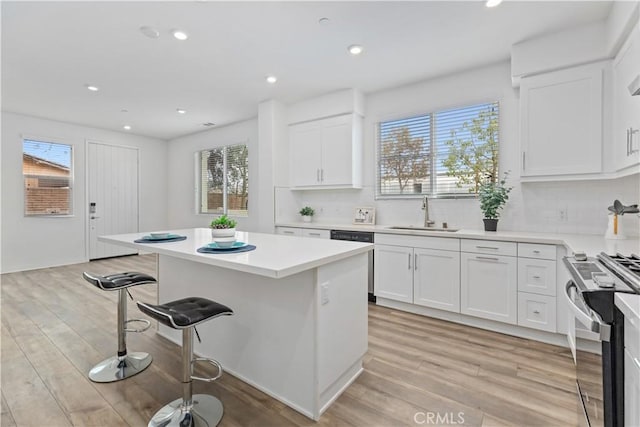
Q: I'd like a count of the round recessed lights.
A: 7